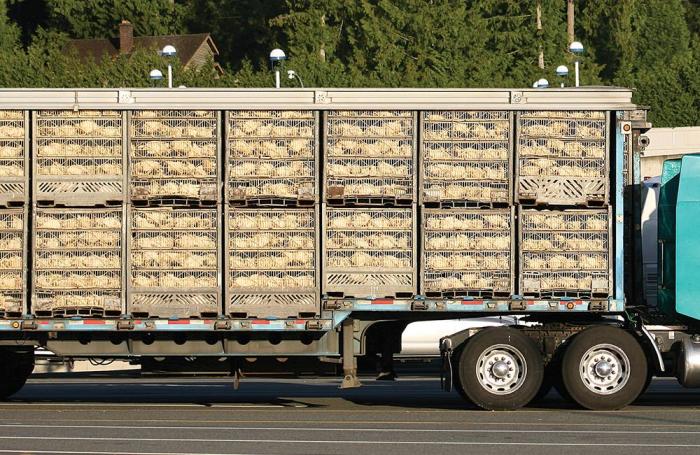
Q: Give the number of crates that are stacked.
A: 14